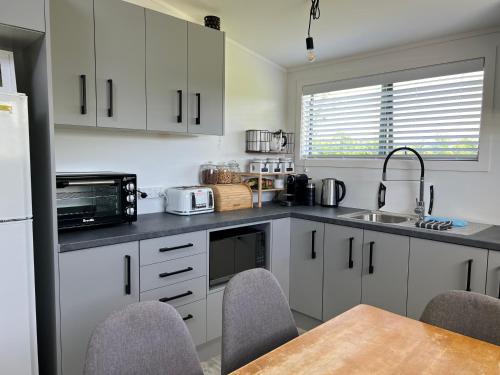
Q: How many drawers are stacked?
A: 4